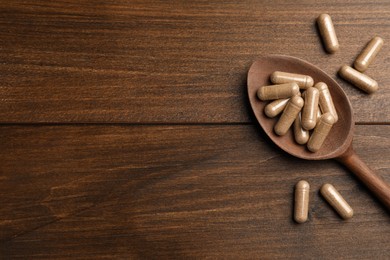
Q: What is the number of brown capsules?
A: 14